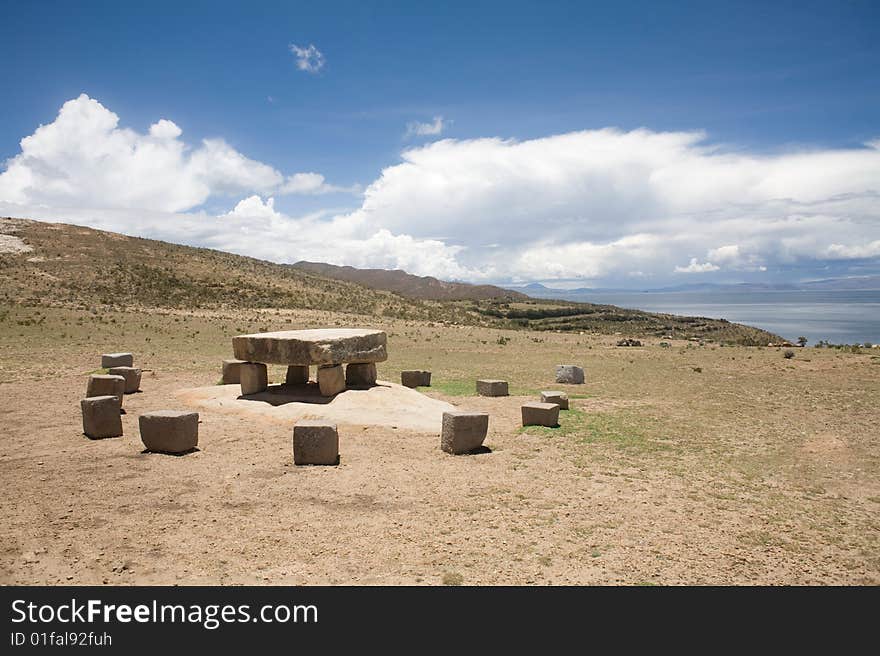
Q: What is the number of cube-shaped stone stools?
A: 13